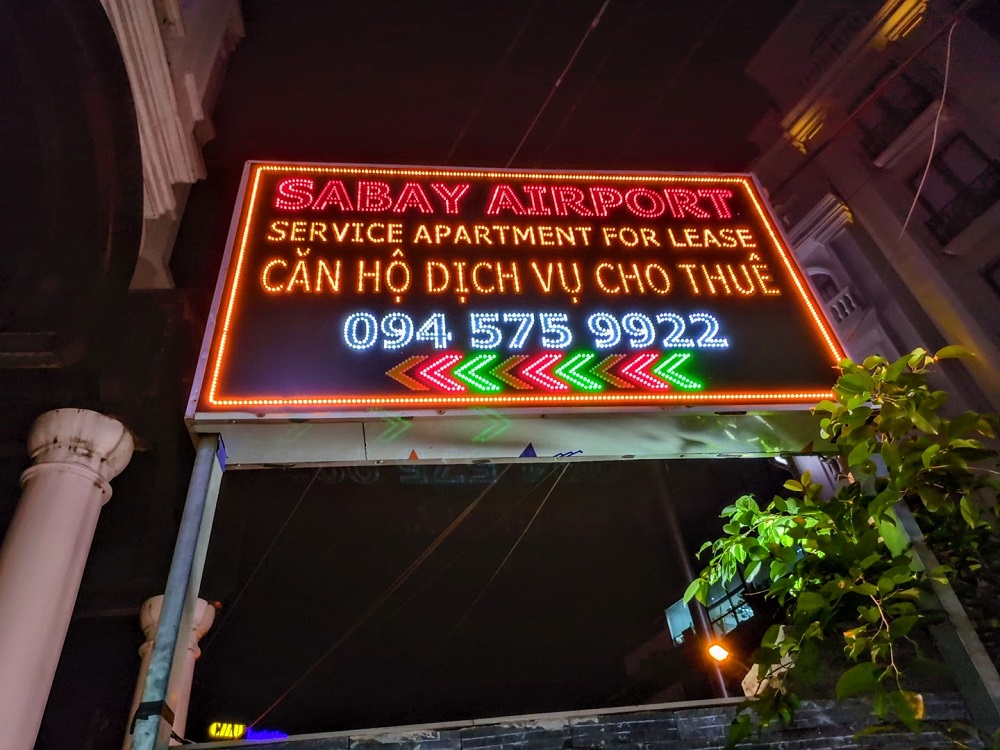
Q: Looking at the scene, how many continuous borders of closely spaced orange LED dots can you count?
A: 1